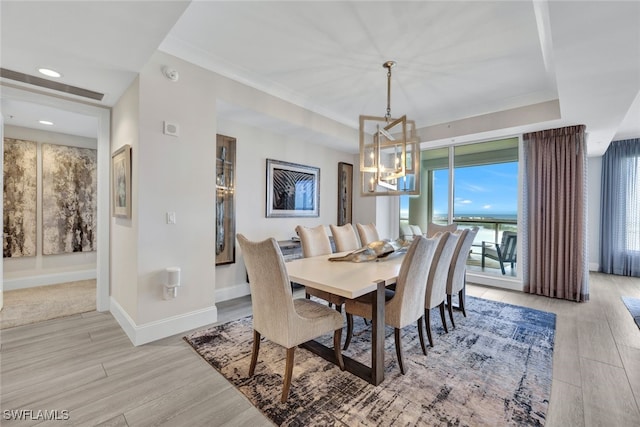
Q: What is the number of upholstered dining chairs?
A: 8